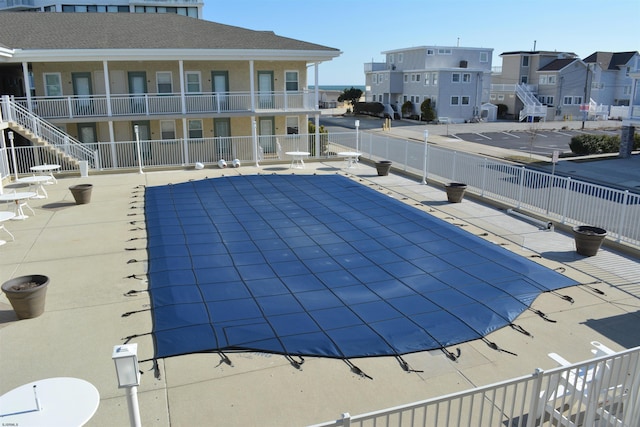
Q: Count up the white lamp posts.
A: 6